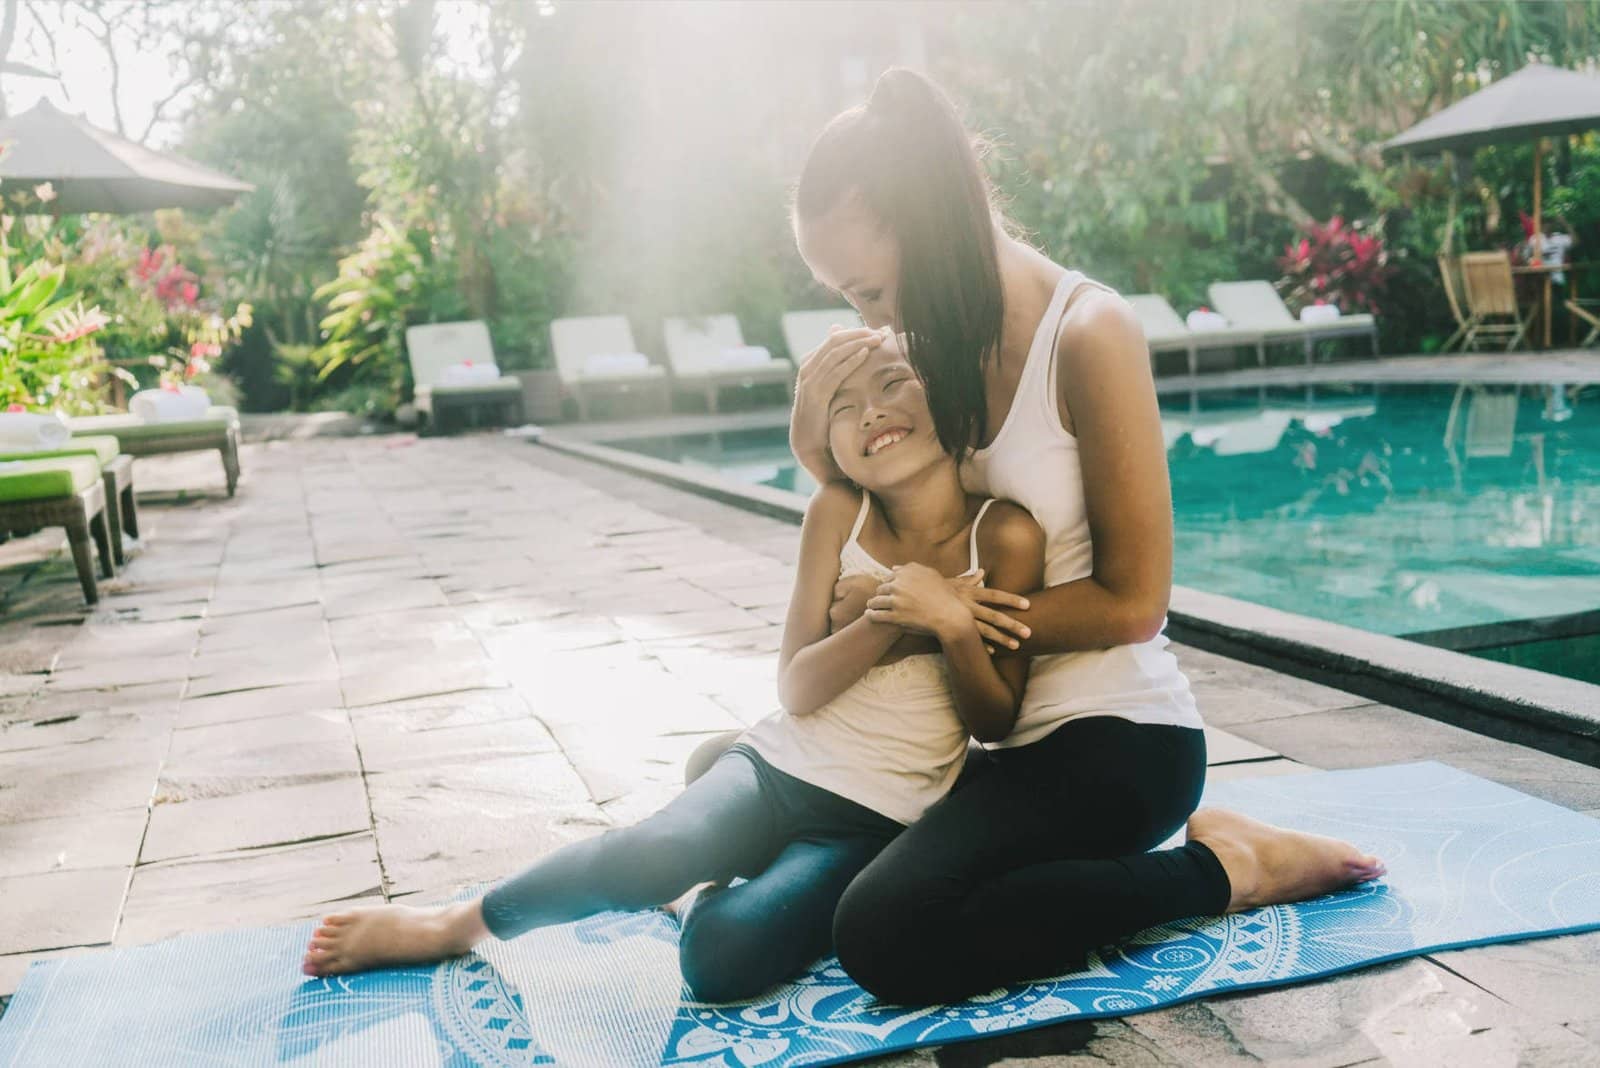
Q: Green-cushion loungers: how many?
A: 3